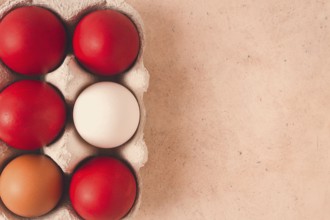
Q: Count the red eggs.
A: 4